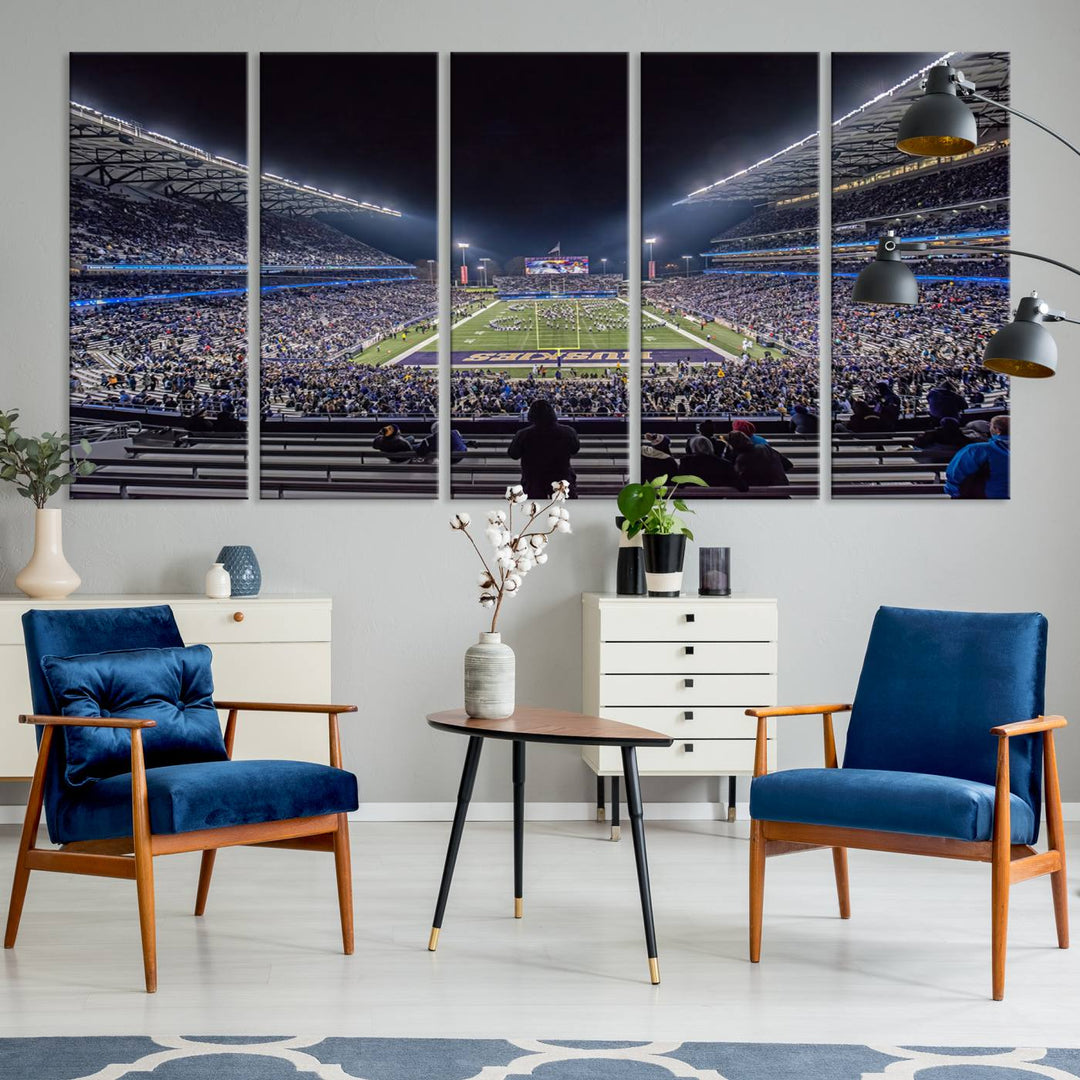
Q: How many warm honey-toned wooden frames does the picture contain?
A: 2